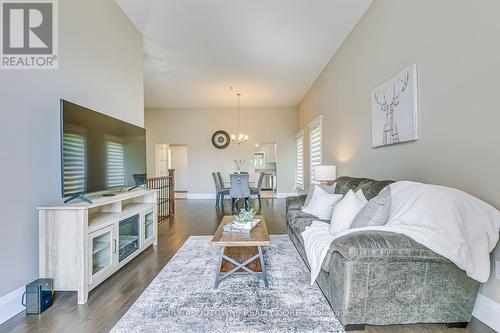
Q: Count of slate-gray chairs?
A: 4